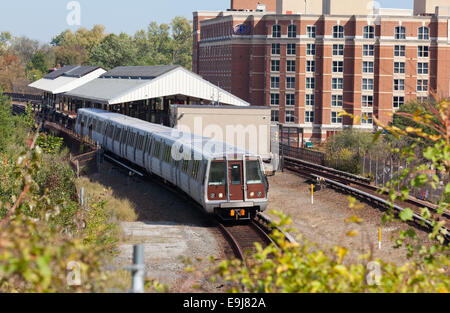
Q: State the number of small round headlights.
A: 4